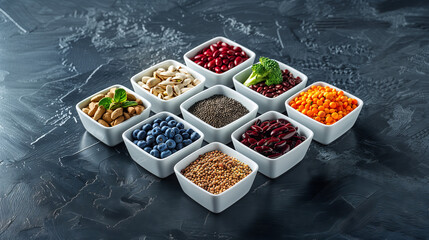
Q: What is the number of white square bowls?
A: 9